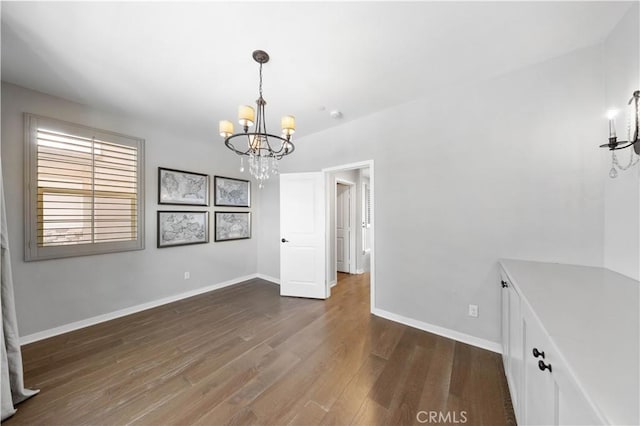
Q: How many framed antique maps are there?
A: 4